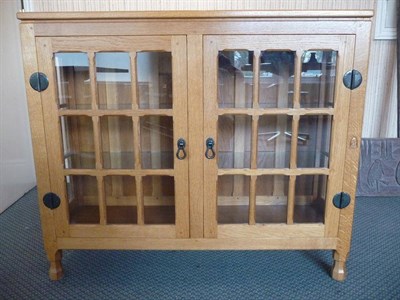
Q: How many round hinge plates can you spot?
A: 4